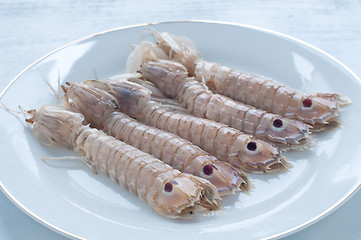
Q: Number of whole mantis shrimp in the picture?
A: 5